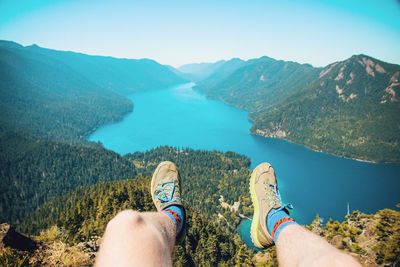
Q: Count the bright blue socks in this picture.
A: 2